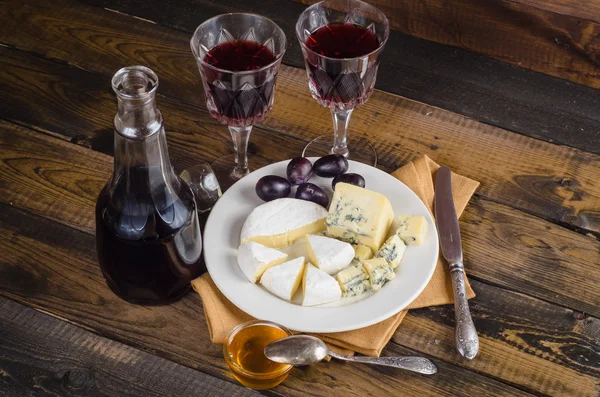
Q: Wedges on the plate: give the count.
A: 4